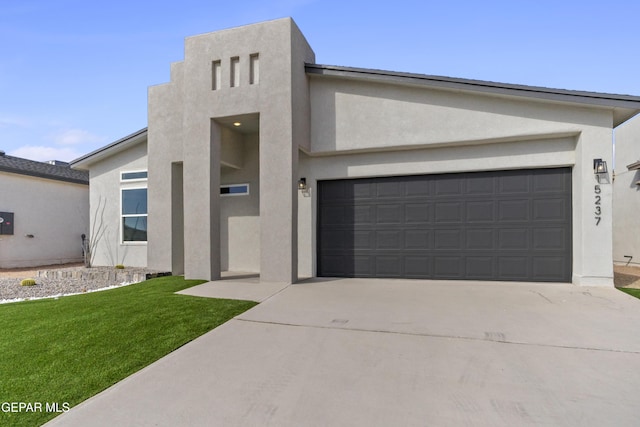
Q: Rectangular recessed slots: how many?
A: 3